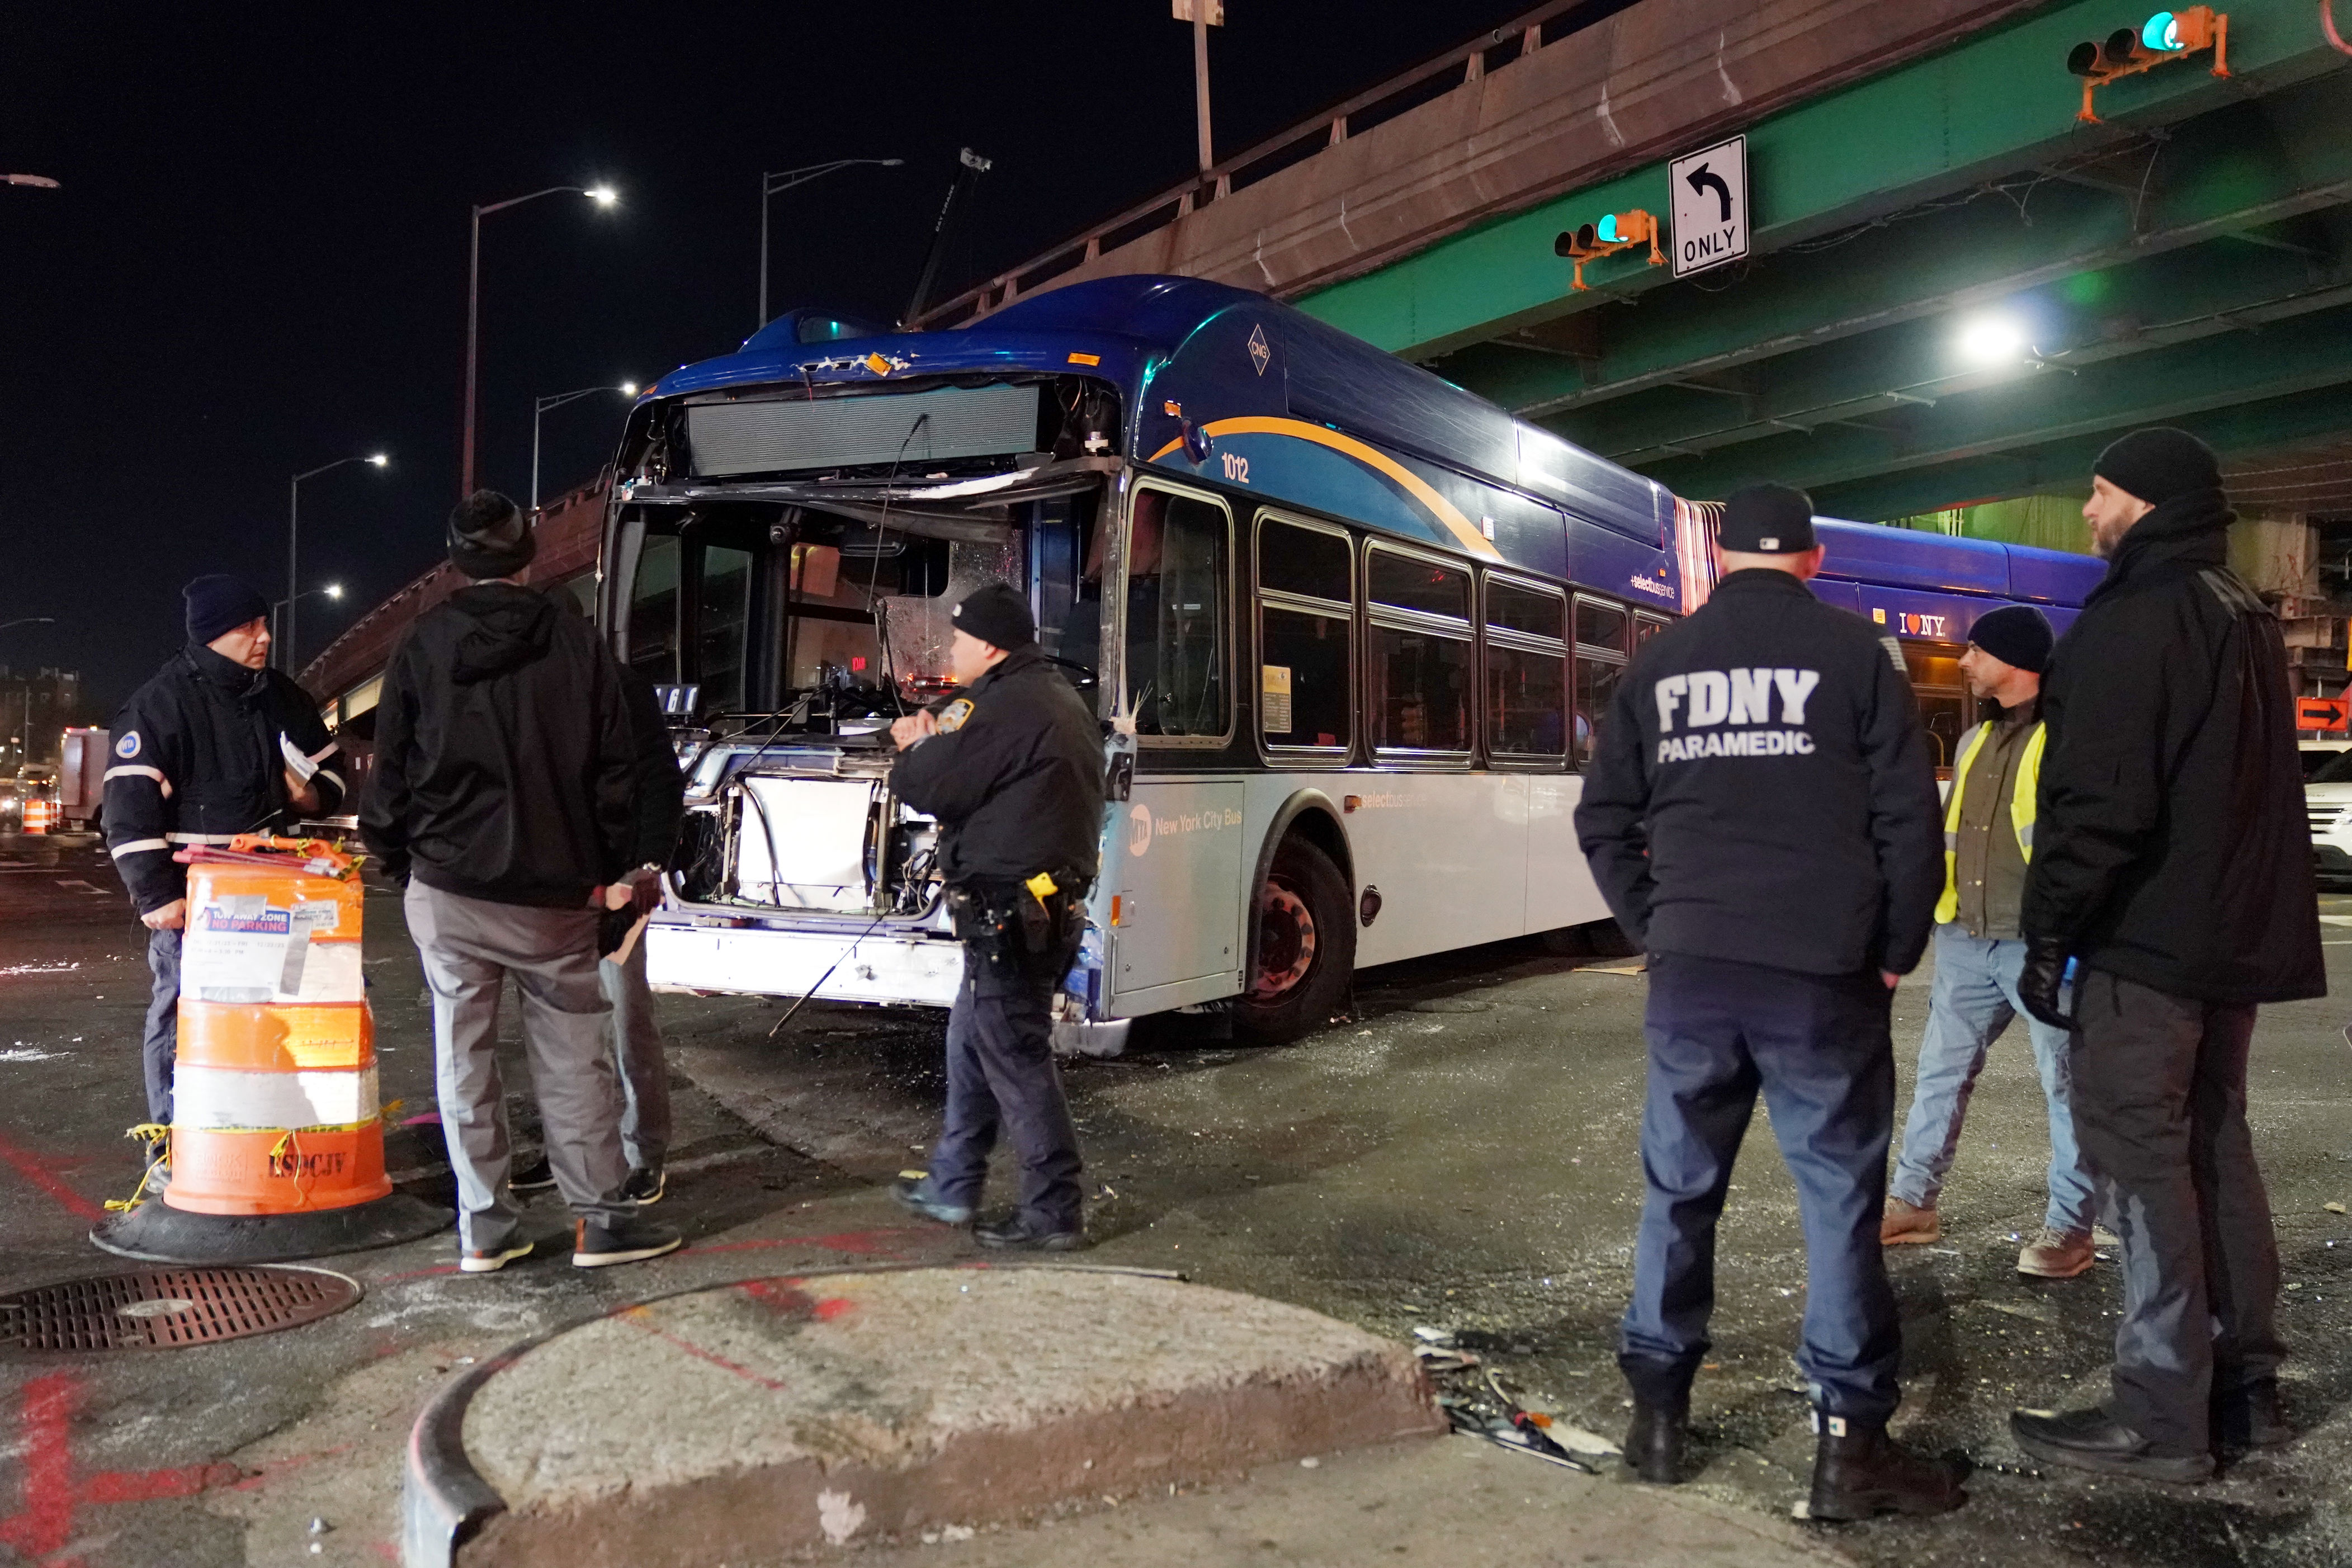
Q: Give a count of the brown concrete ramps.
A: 1